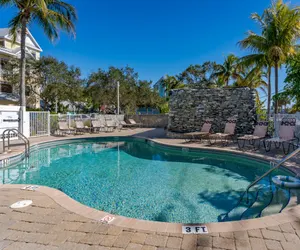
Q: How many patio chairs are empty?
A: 10